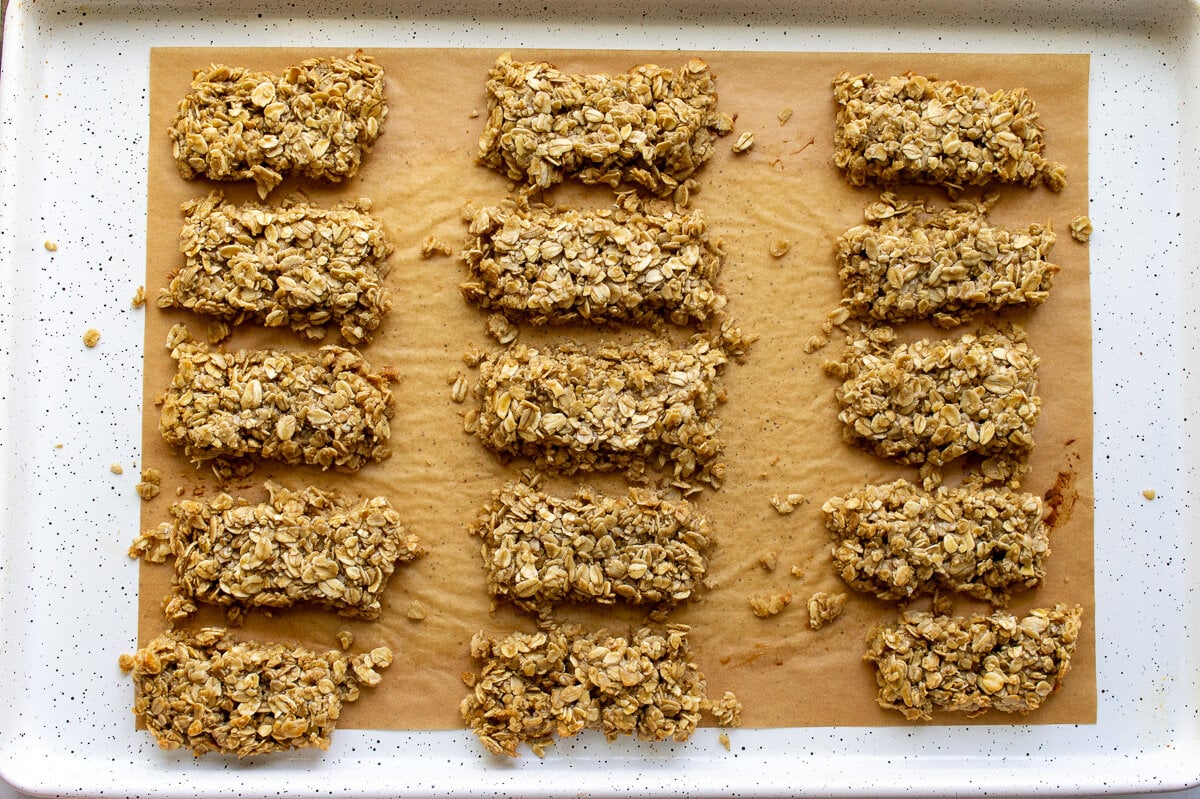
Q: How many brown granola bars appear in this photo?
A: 15